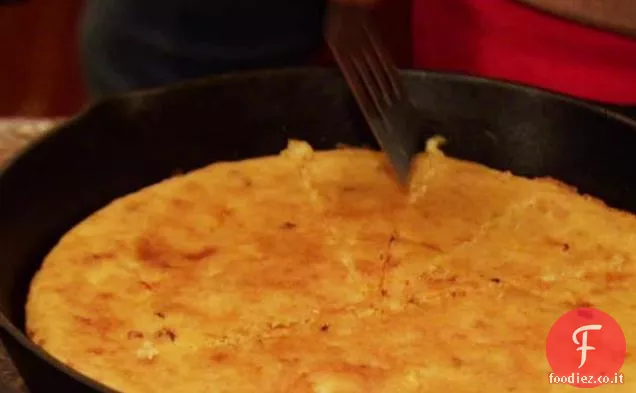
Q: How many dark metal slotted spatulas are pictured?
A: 1